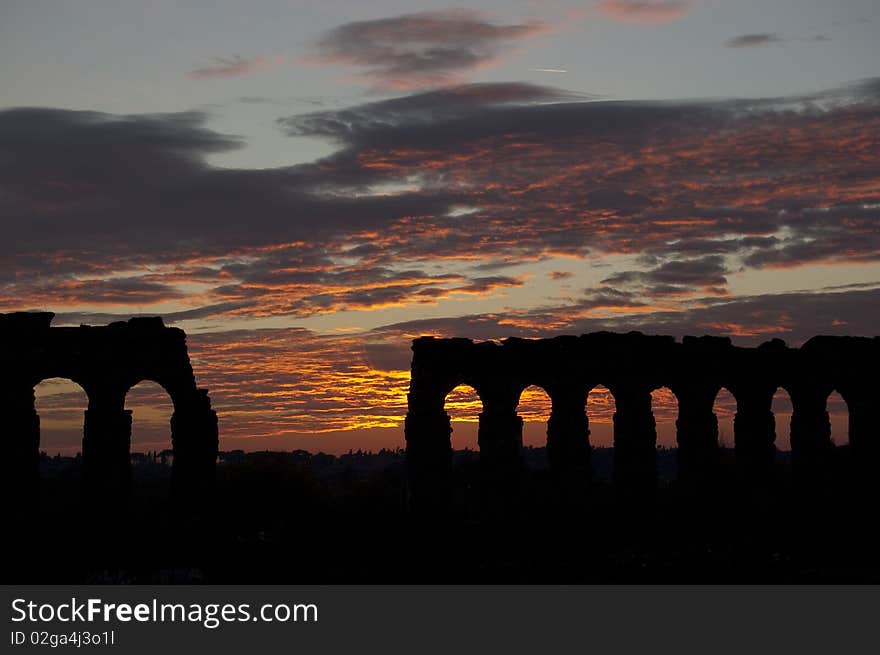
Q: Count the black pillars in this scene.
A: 11